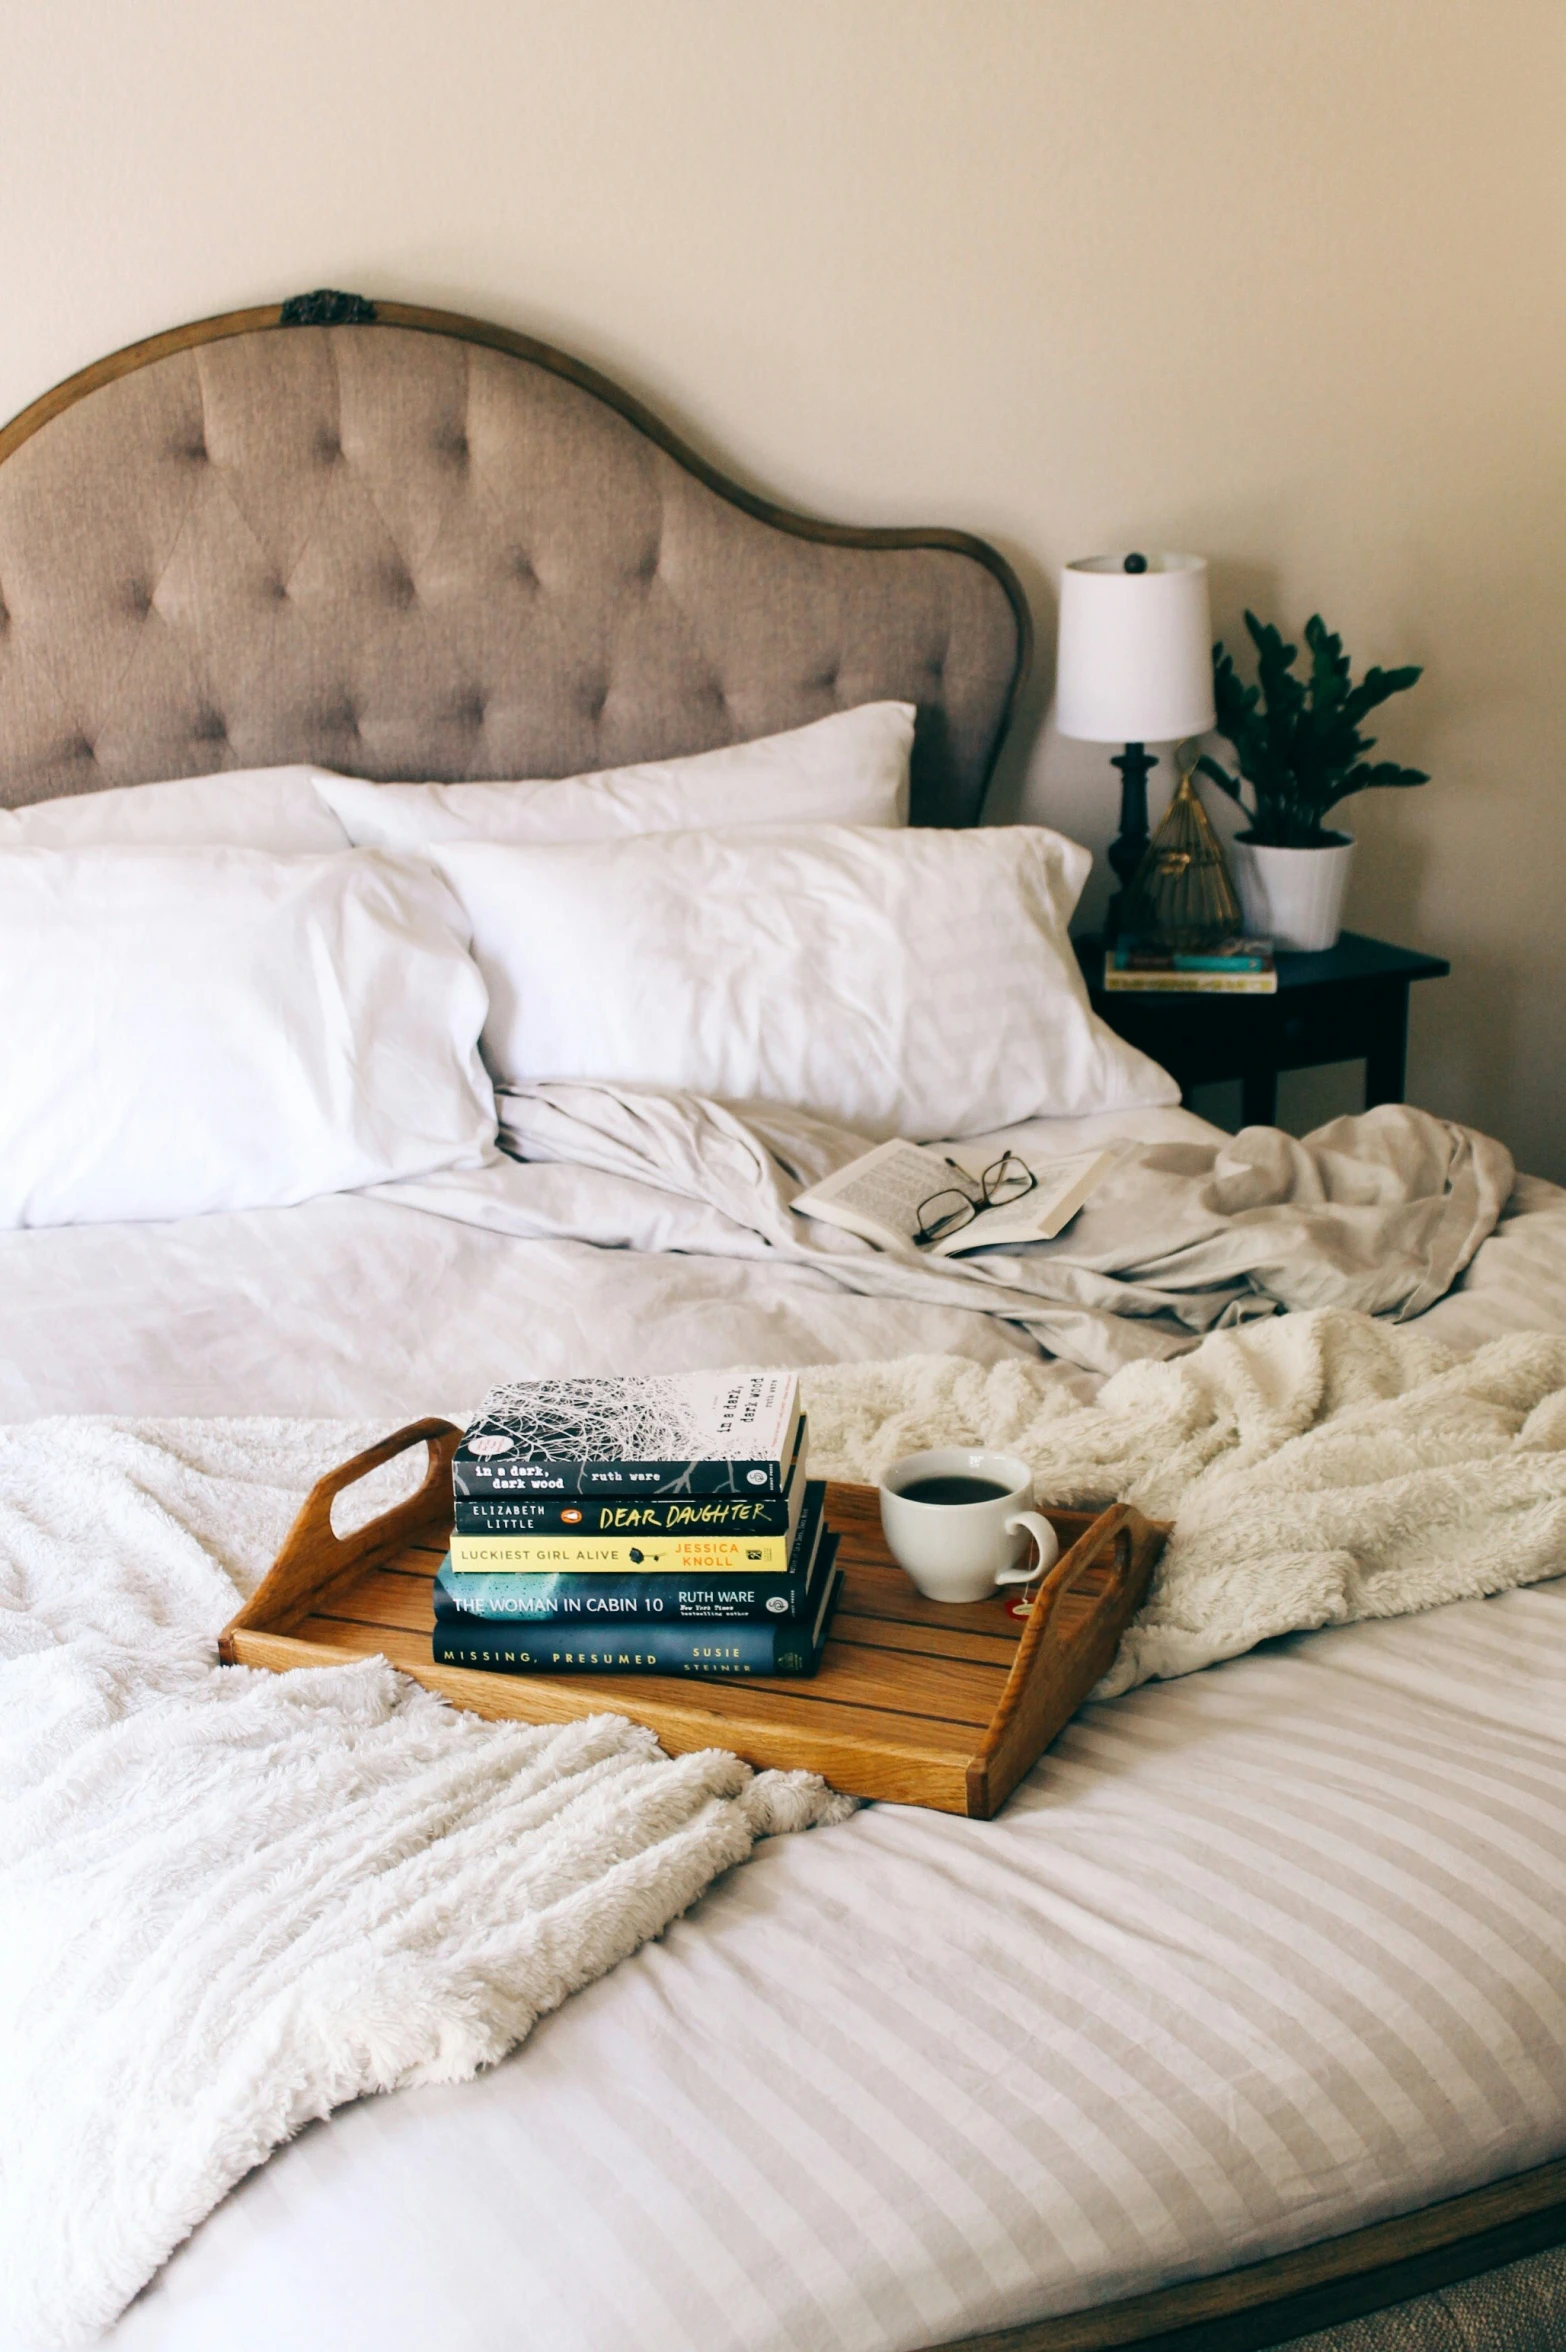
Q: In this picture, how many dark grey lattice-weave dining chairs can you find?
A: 0